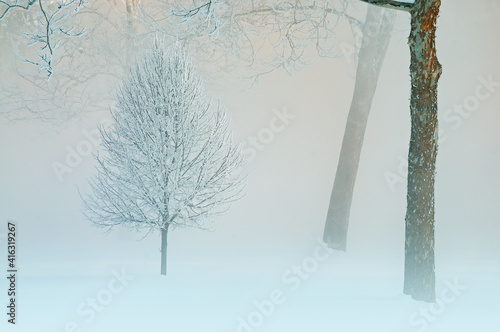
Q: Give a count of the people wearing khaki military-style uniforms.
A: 0